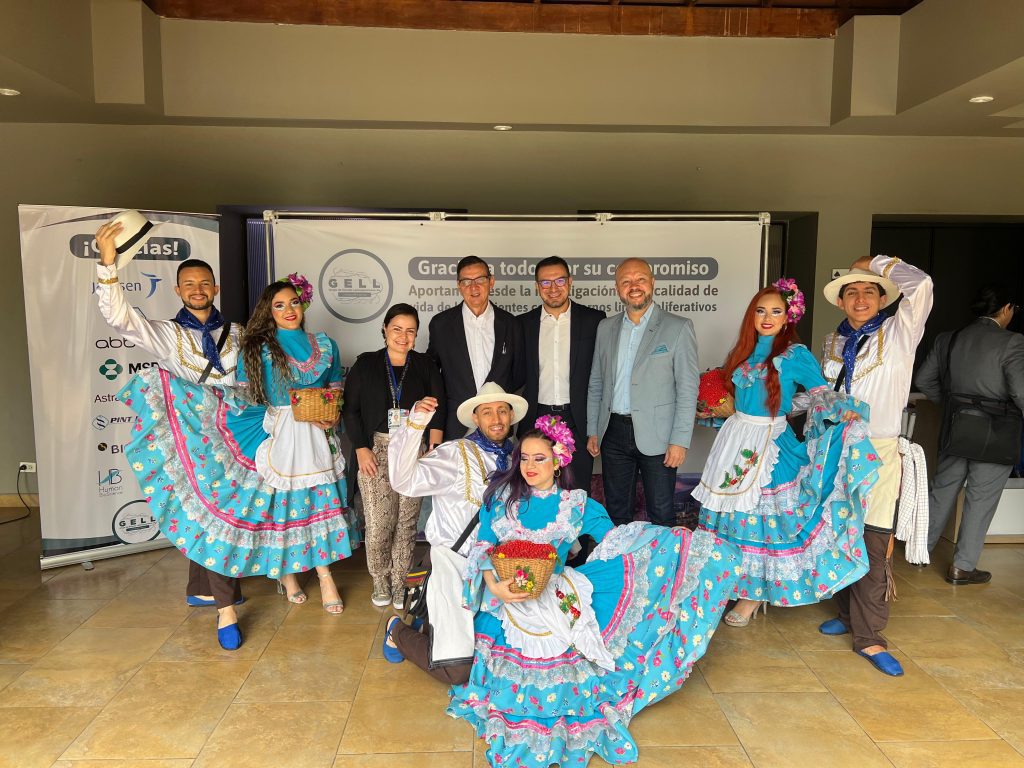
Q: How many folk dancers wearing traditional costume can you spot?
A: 6